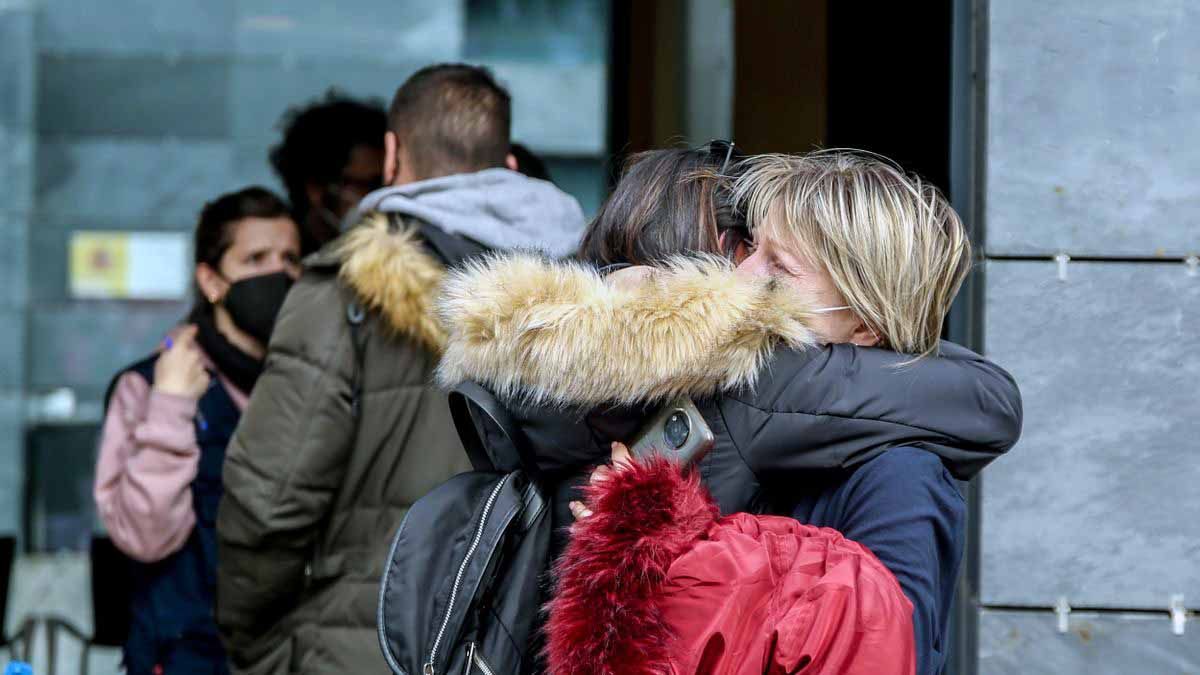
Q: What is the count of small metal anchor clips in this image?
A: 4